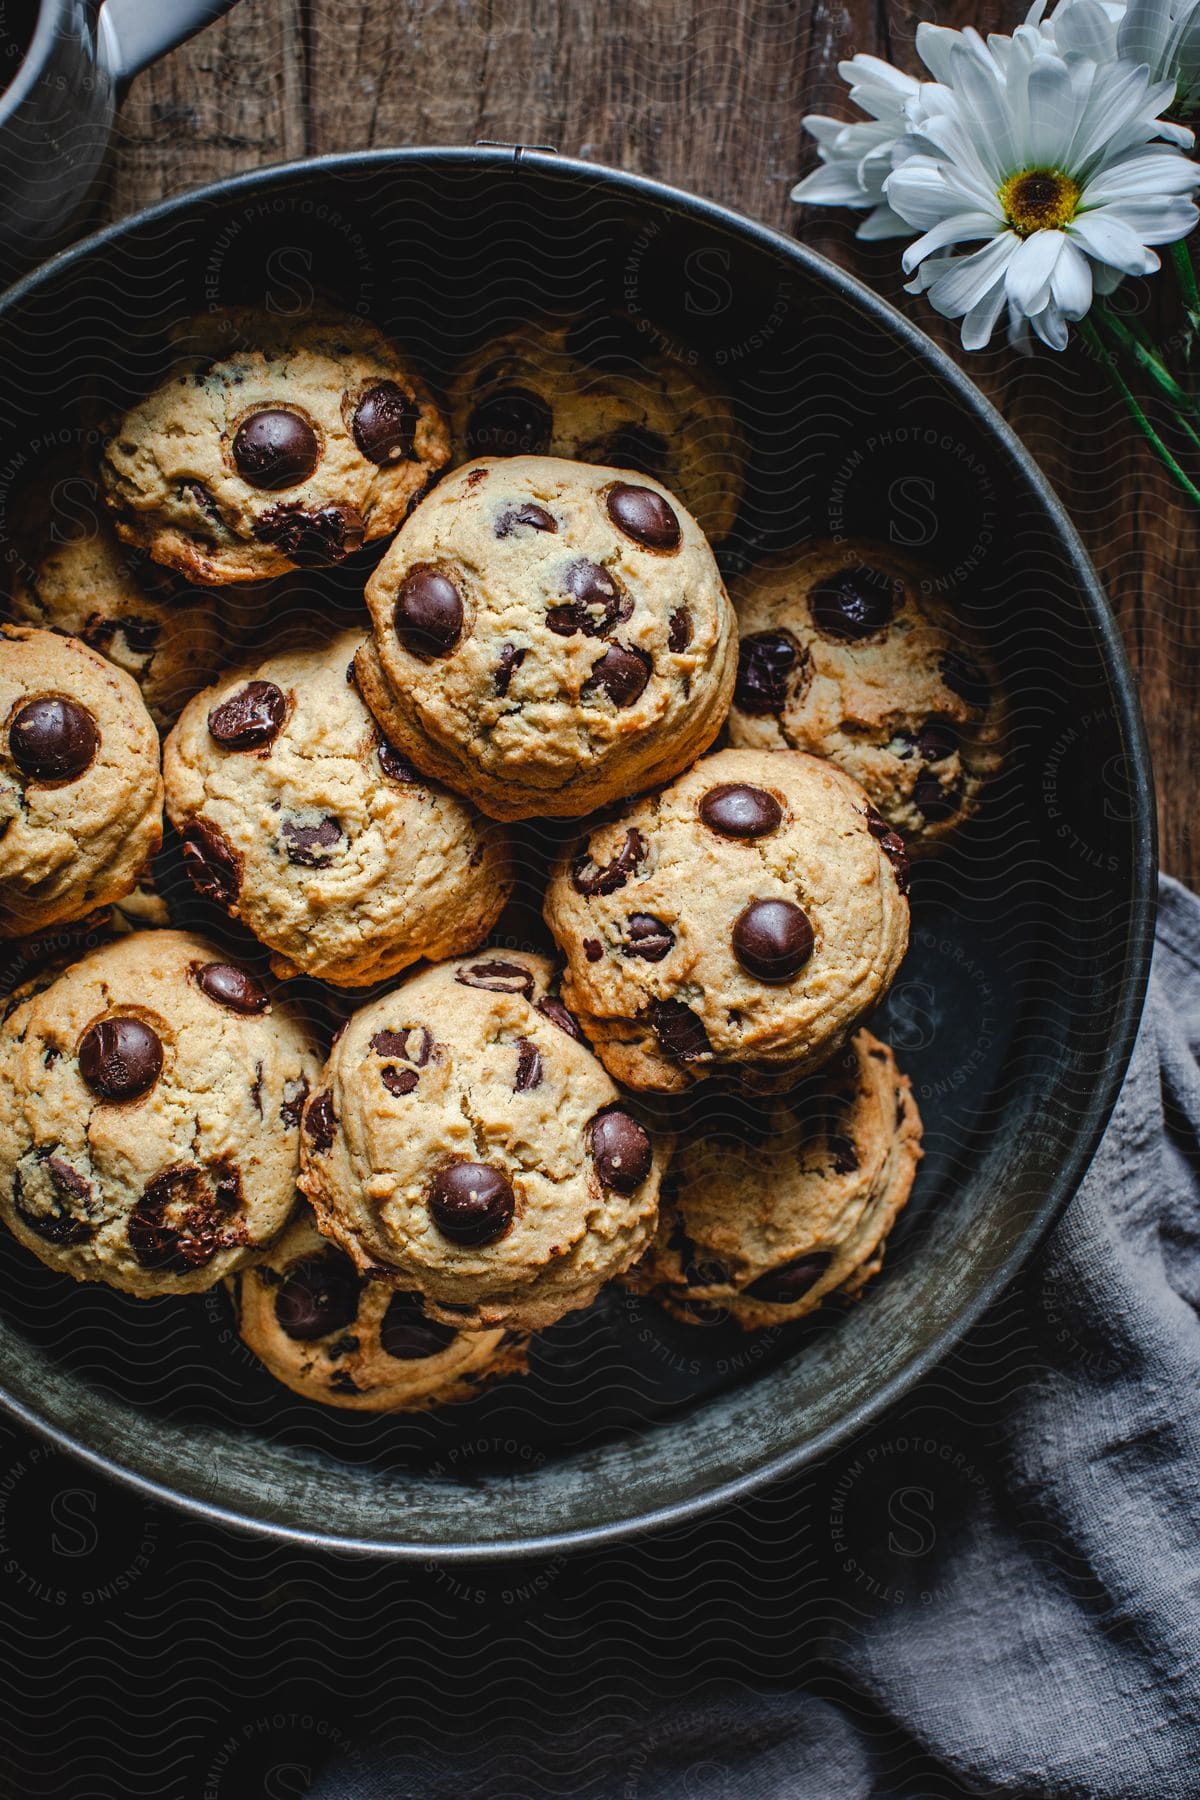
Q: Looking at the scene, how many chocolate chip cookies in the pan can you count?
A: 12